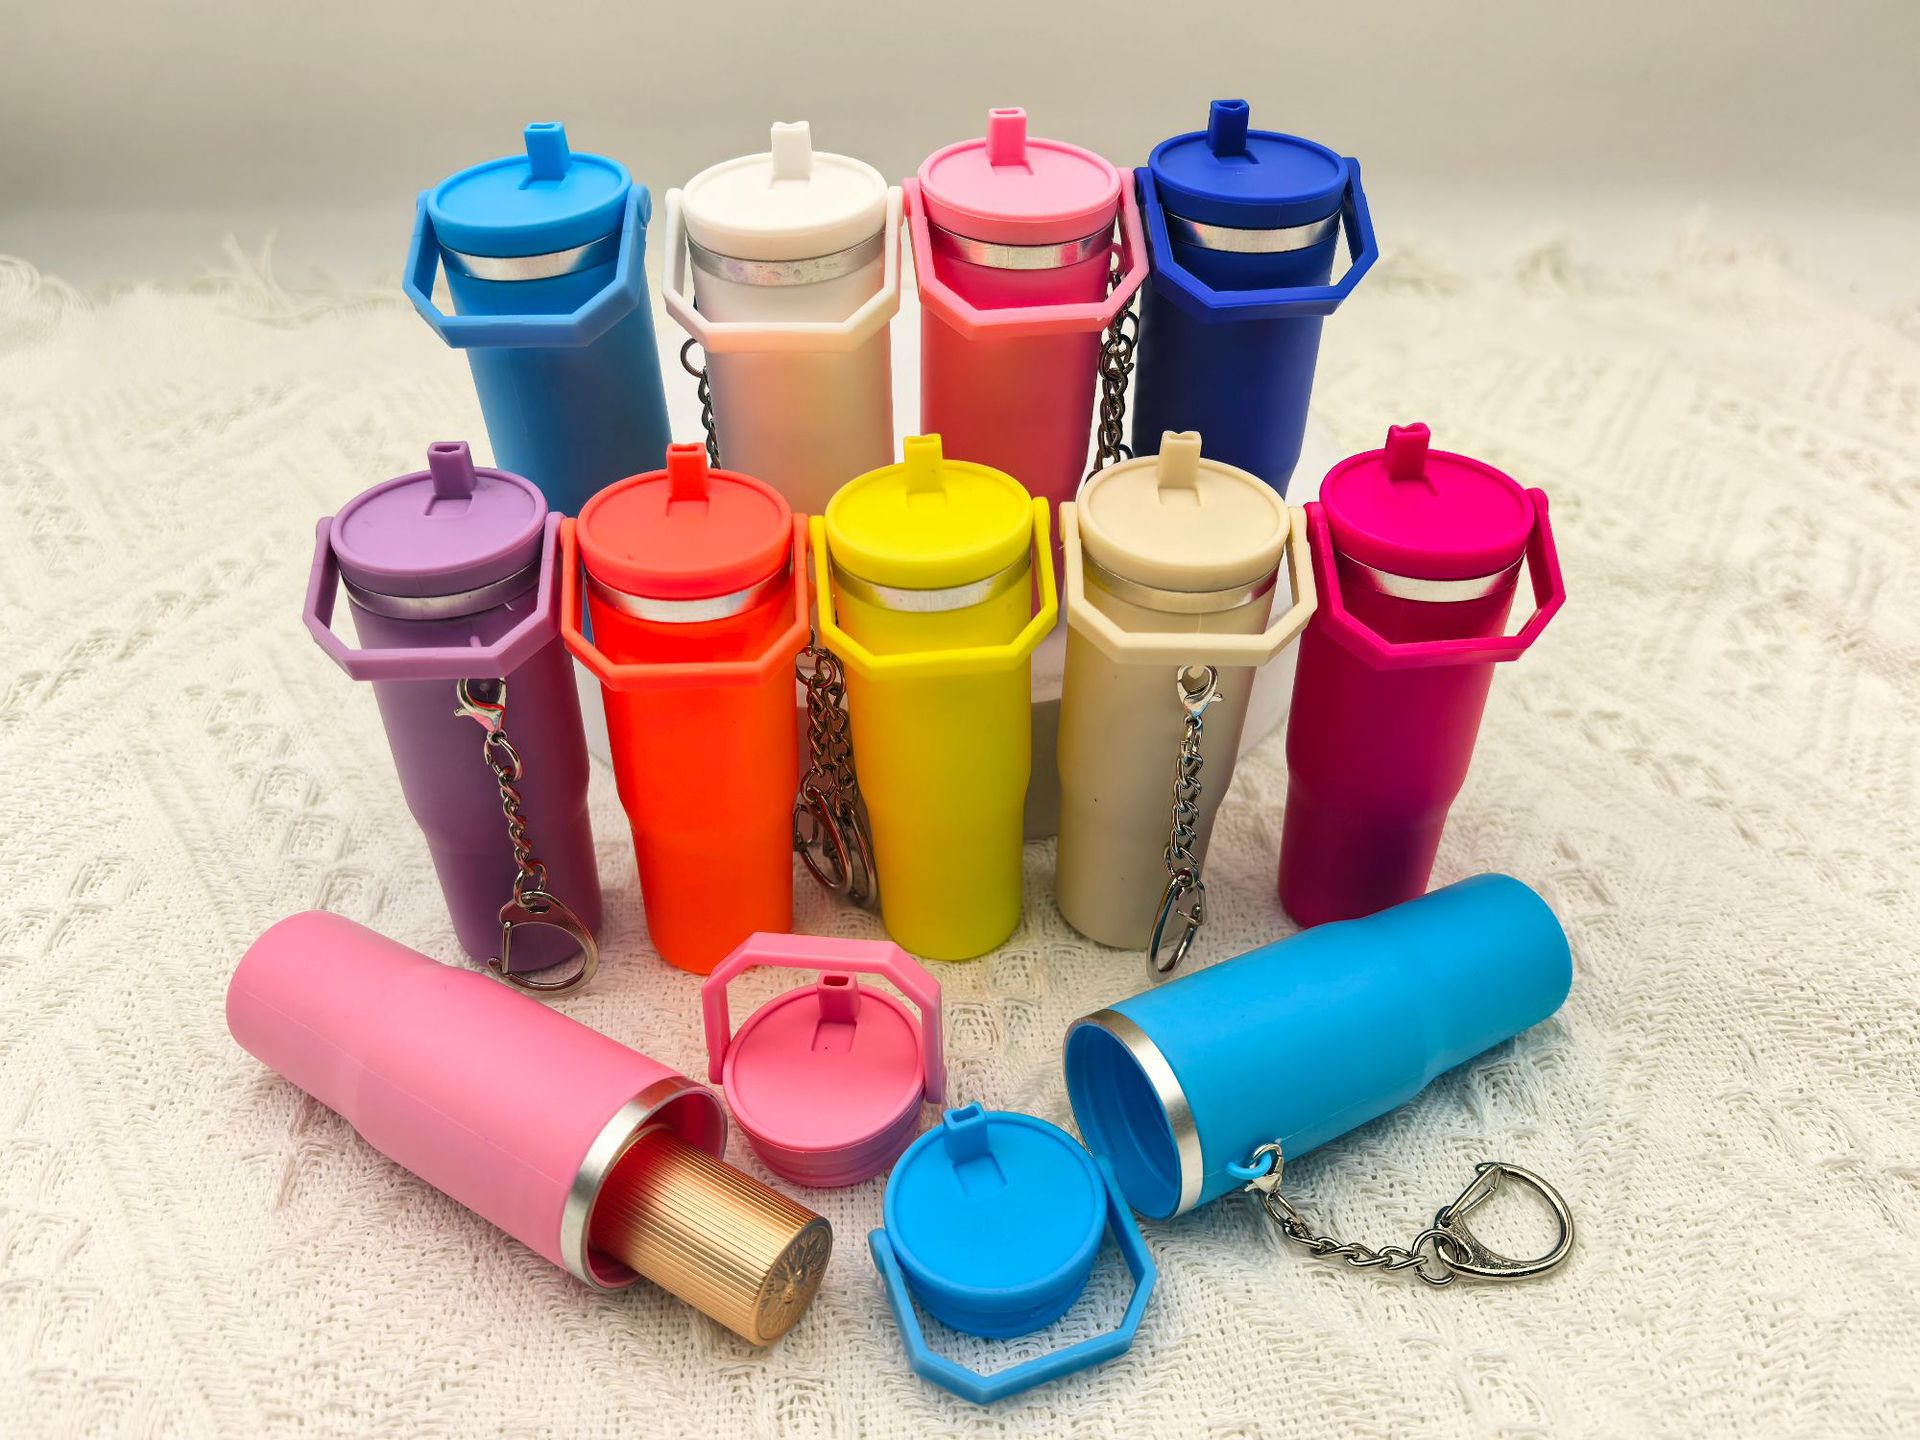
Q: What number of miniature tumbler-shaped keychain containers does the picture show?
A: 11